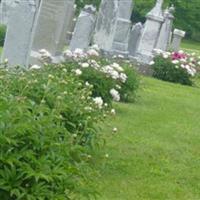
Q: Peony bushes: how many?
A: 3